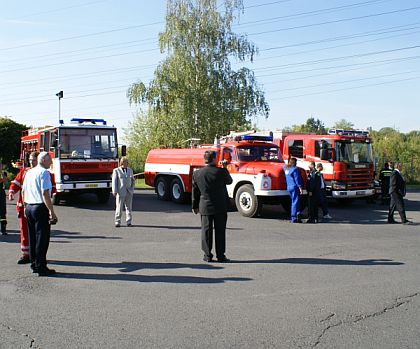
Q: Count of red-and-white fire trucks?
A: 3